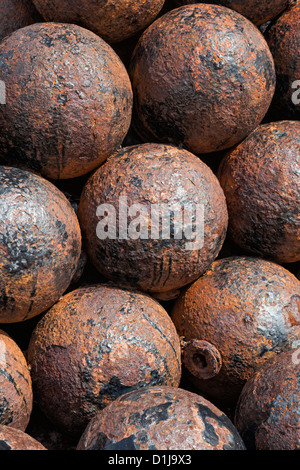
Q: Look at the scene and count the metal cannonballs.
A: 15